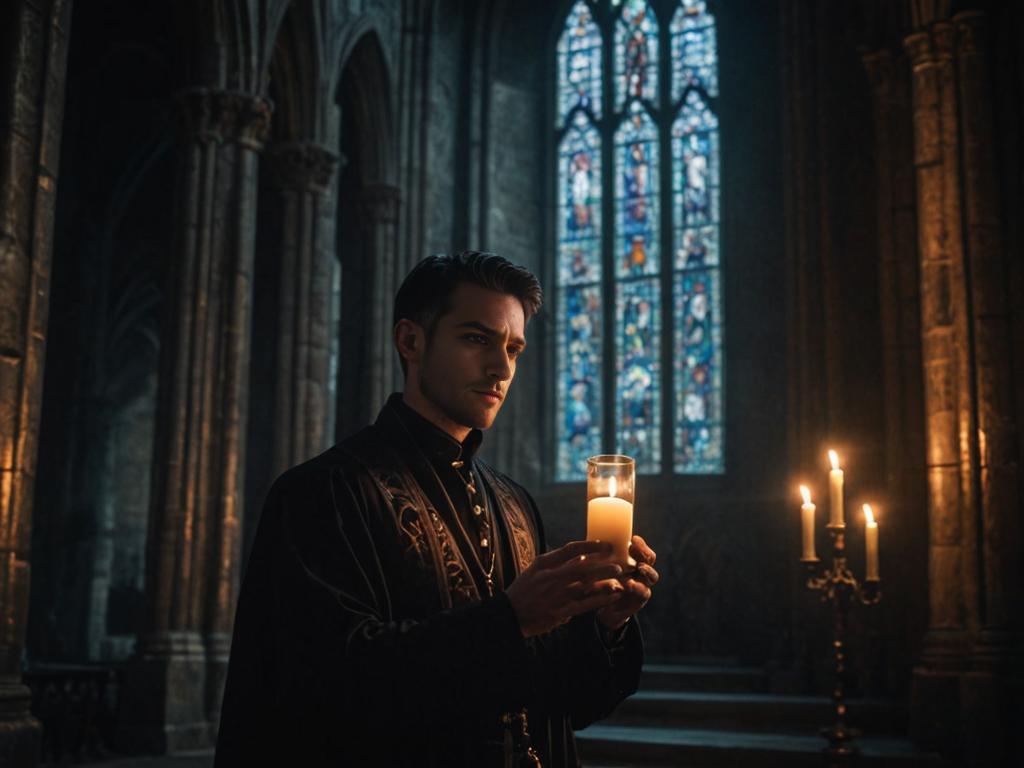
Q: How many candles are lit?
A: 4